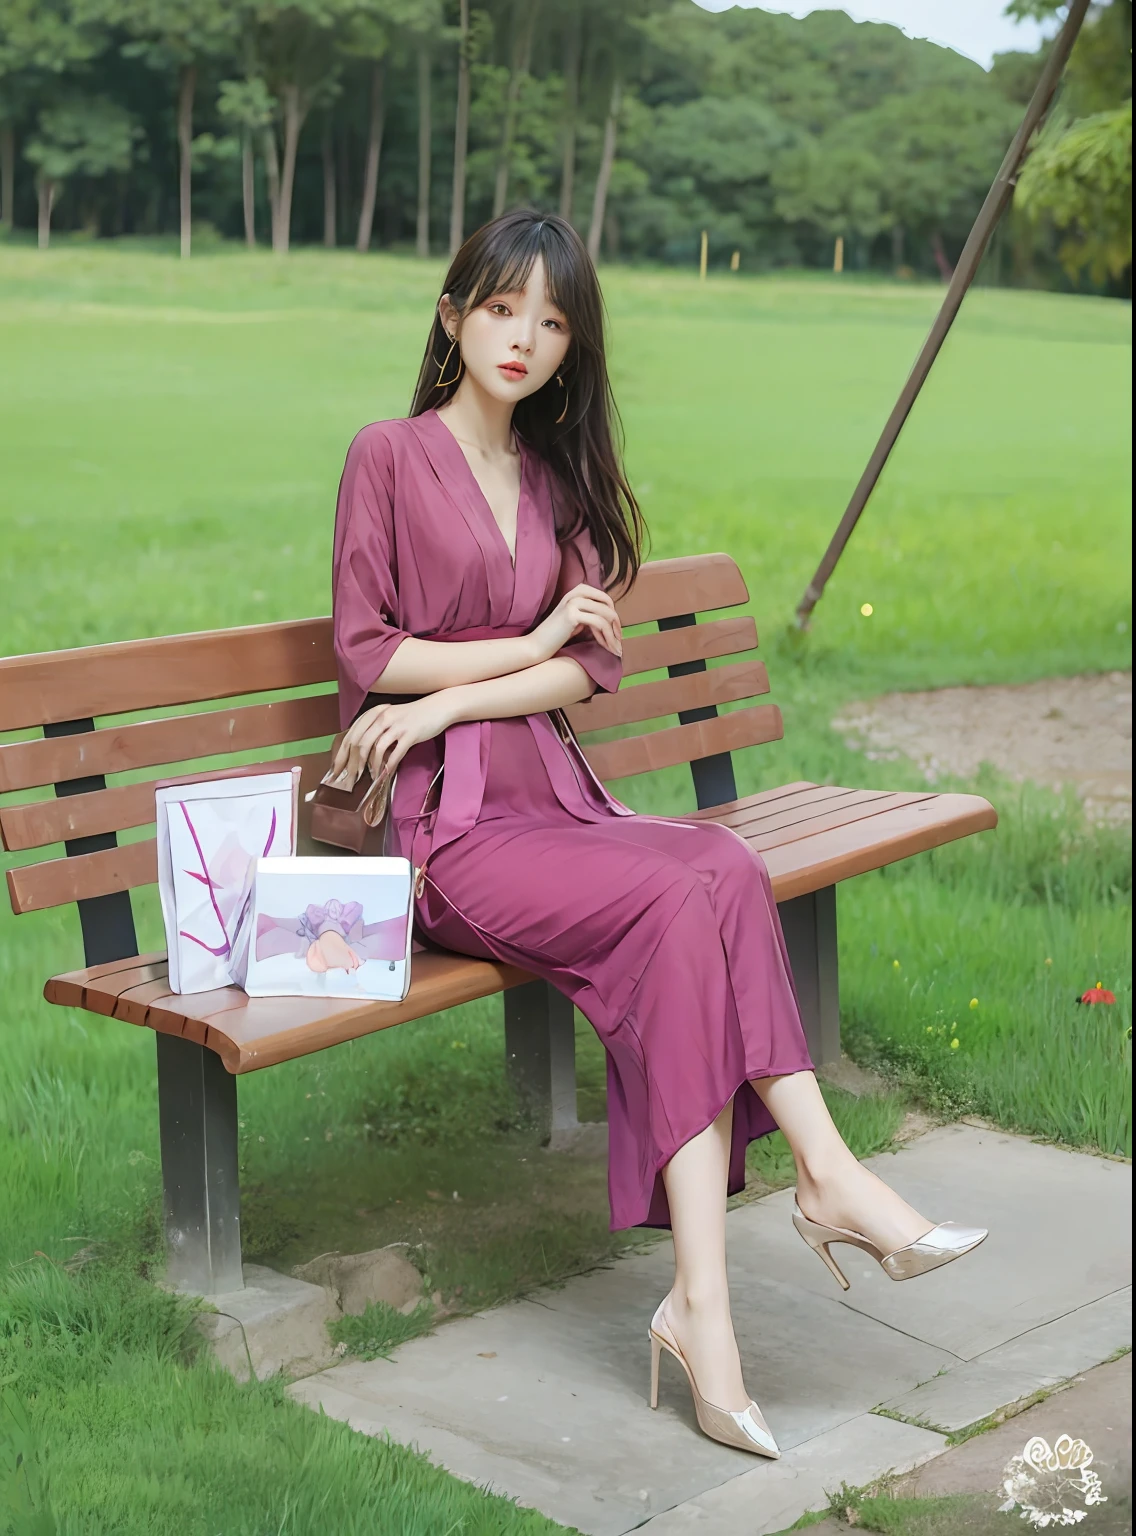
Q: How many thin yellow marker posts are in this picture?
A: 3